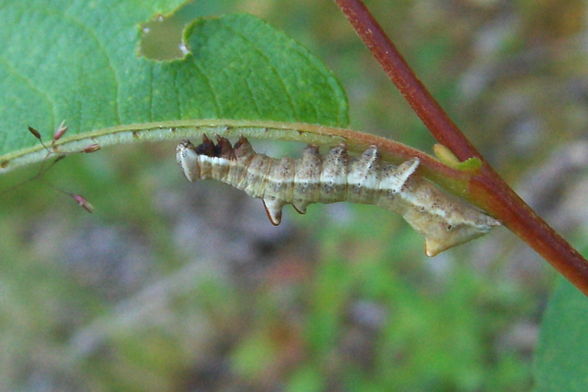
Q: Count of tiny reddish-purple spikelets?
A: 4